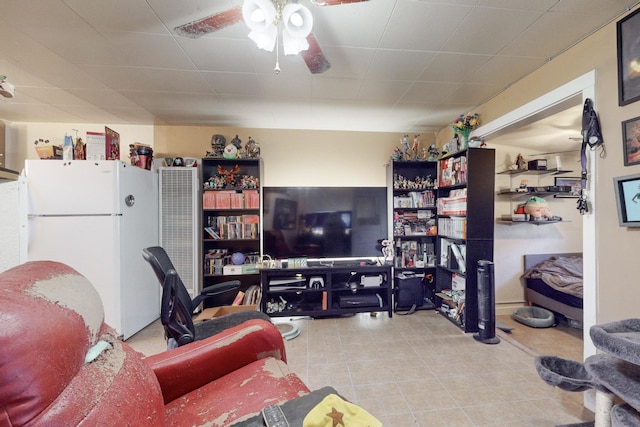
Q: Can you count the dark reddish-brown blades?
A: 3